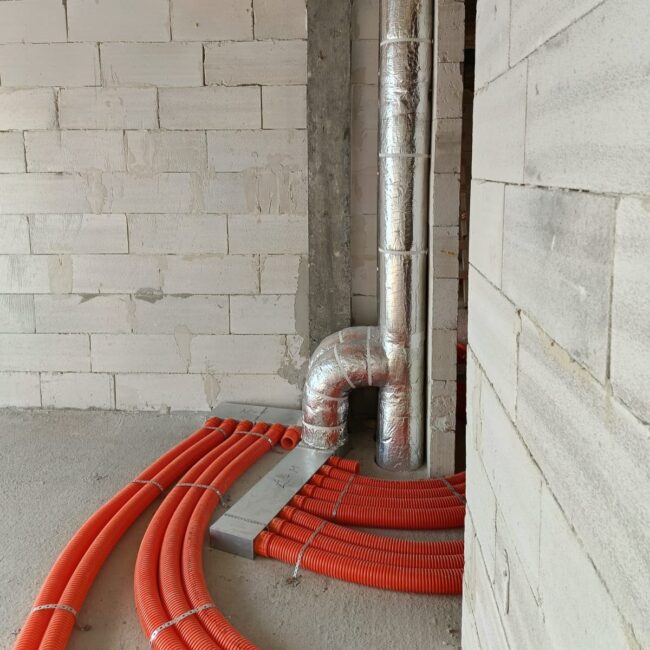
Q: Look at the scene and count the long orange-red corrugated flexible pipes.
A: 12